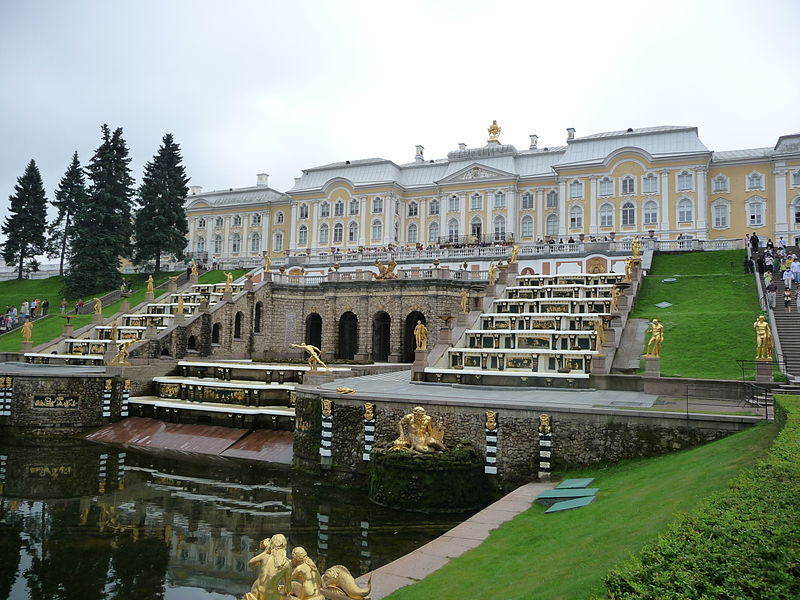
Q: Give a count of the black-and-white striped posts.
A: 8